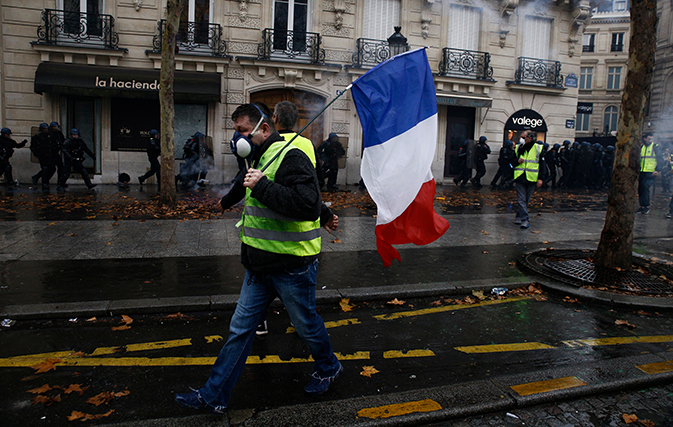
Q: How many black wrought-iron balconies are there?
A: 6